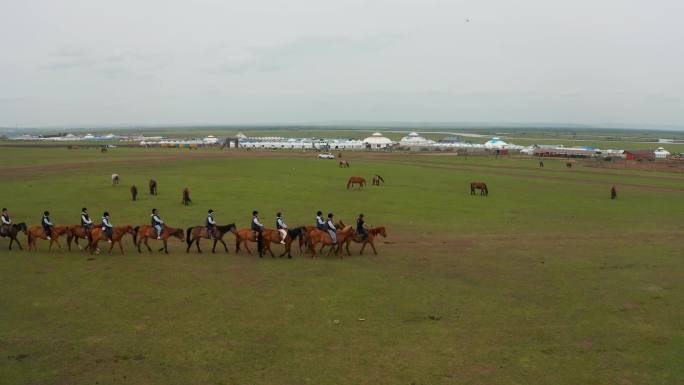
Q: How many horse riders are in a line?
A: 11